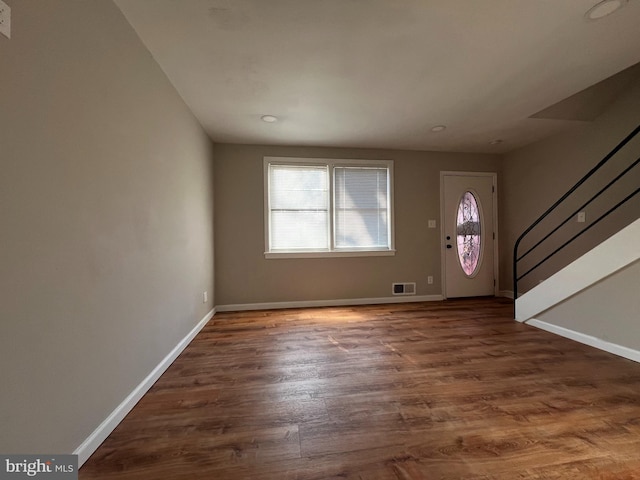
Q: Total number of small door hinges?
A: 3